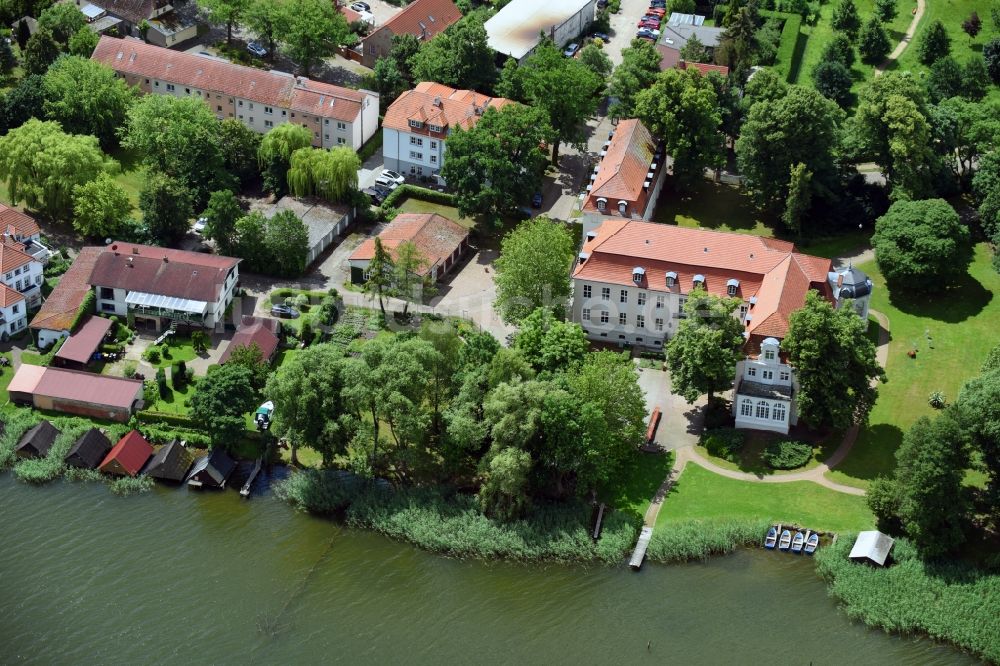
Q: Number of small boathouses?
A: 6